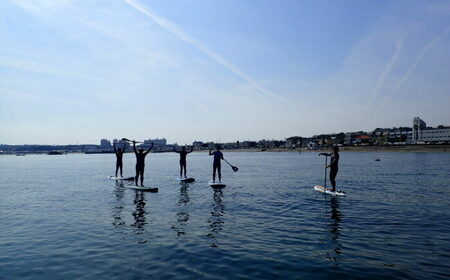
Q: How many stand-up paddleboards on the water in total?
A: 5